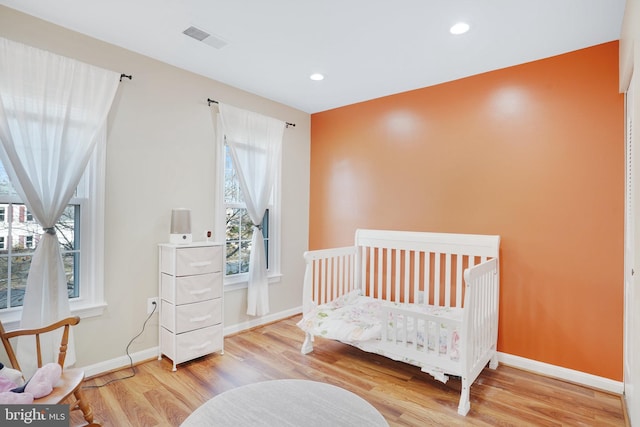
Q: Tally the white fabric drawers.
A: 4